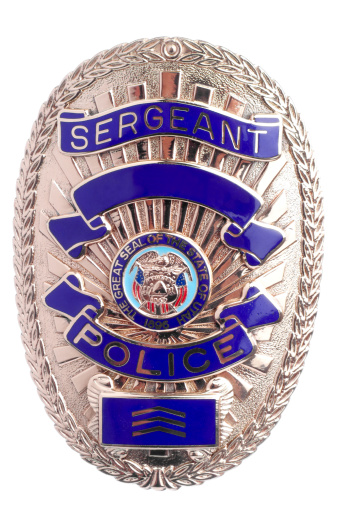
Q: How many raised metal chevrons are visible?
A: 3